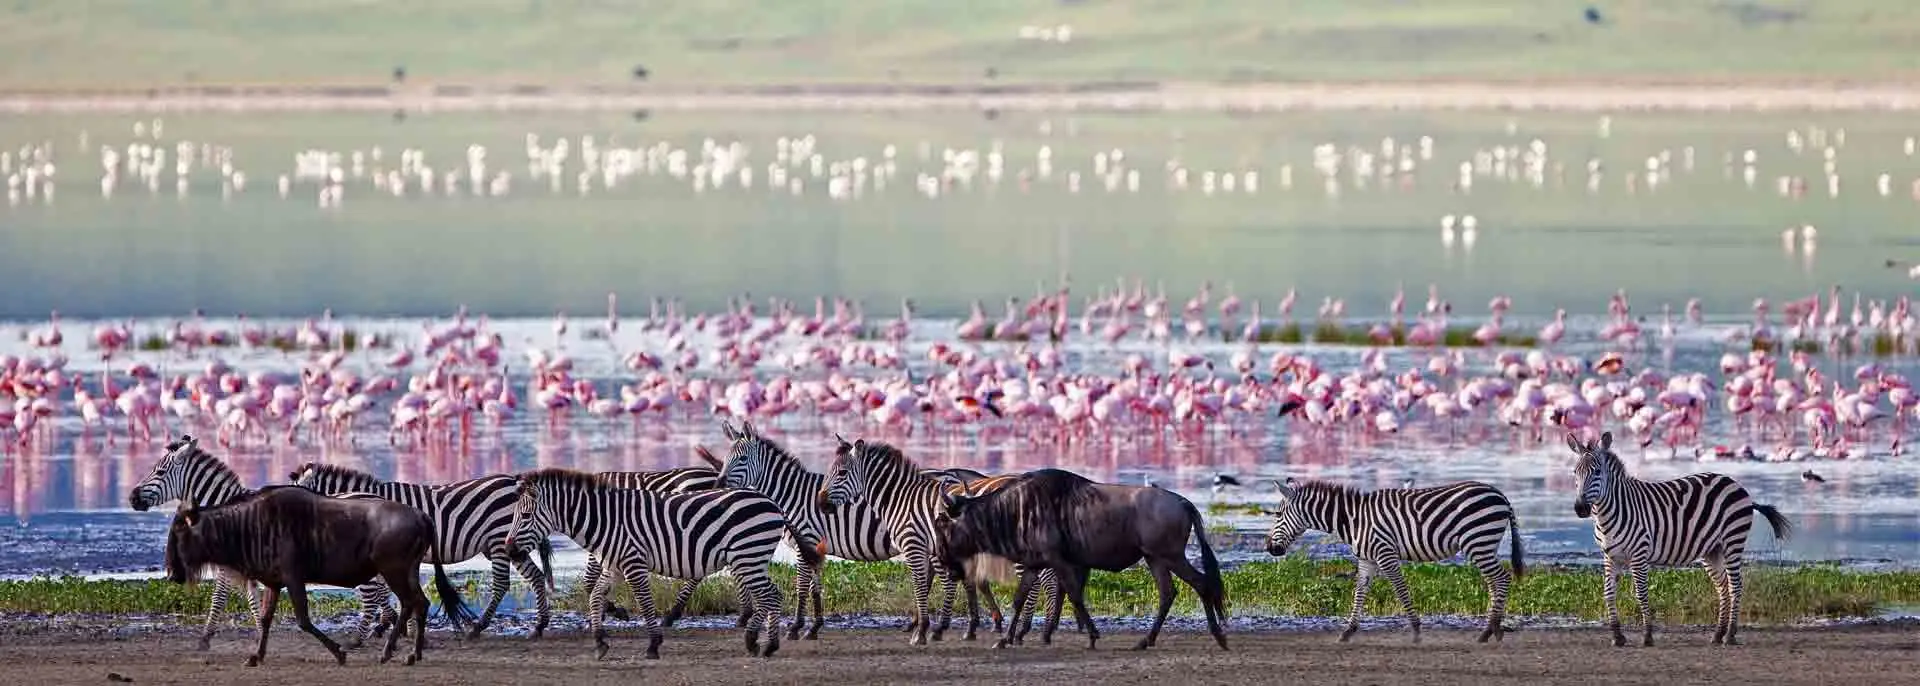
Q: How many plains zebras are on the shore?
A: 8